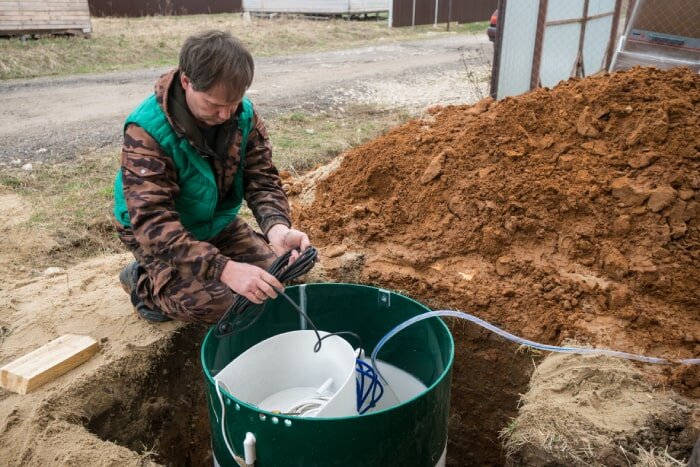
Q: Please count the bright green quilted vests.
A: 1